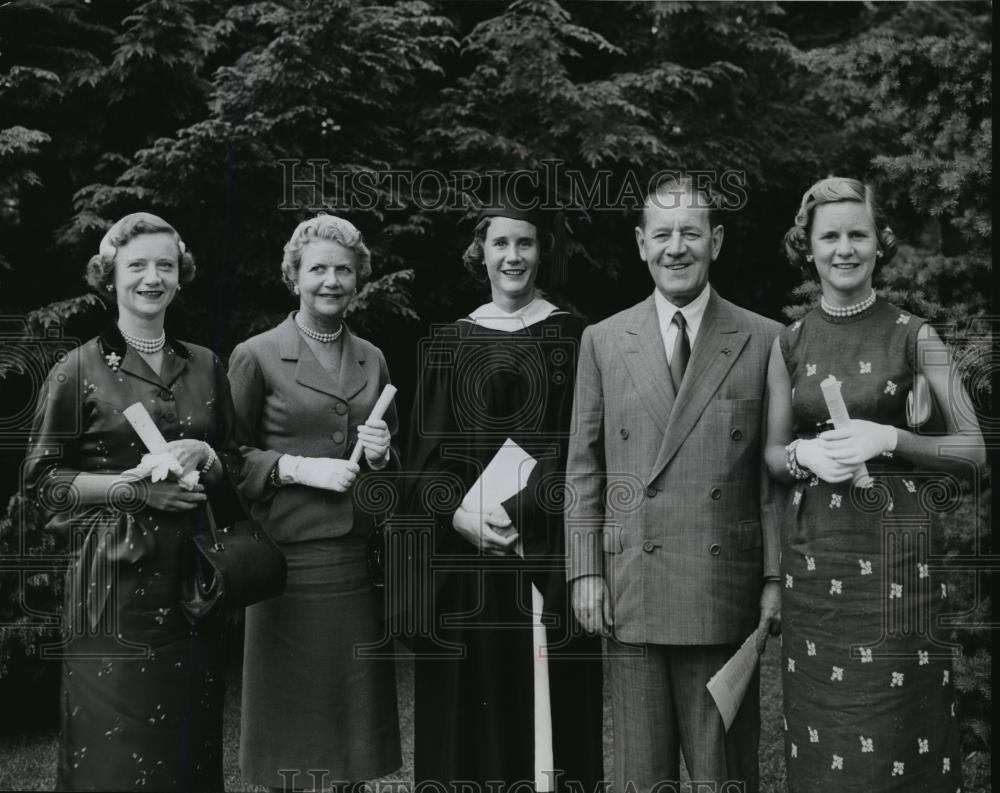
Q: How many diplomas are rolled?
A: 3